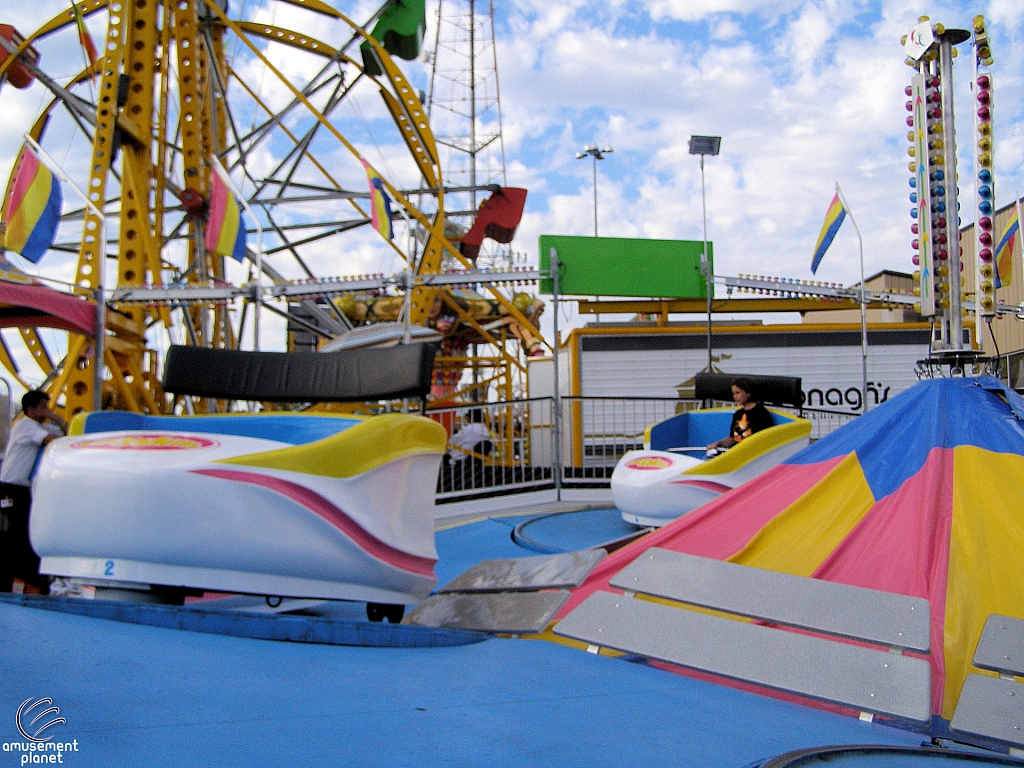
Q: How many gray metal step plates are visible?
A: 6